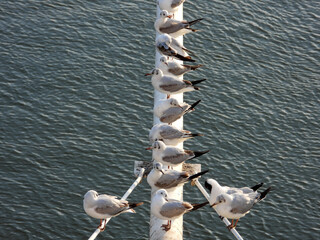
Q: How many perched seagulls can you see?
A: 13